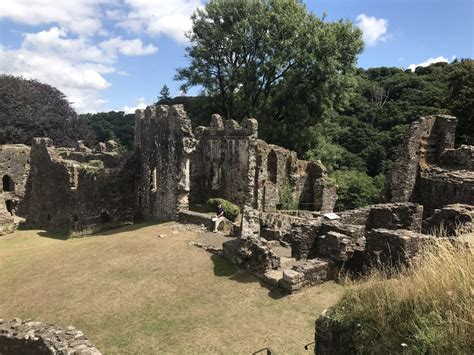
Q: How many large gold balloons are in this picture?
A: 0